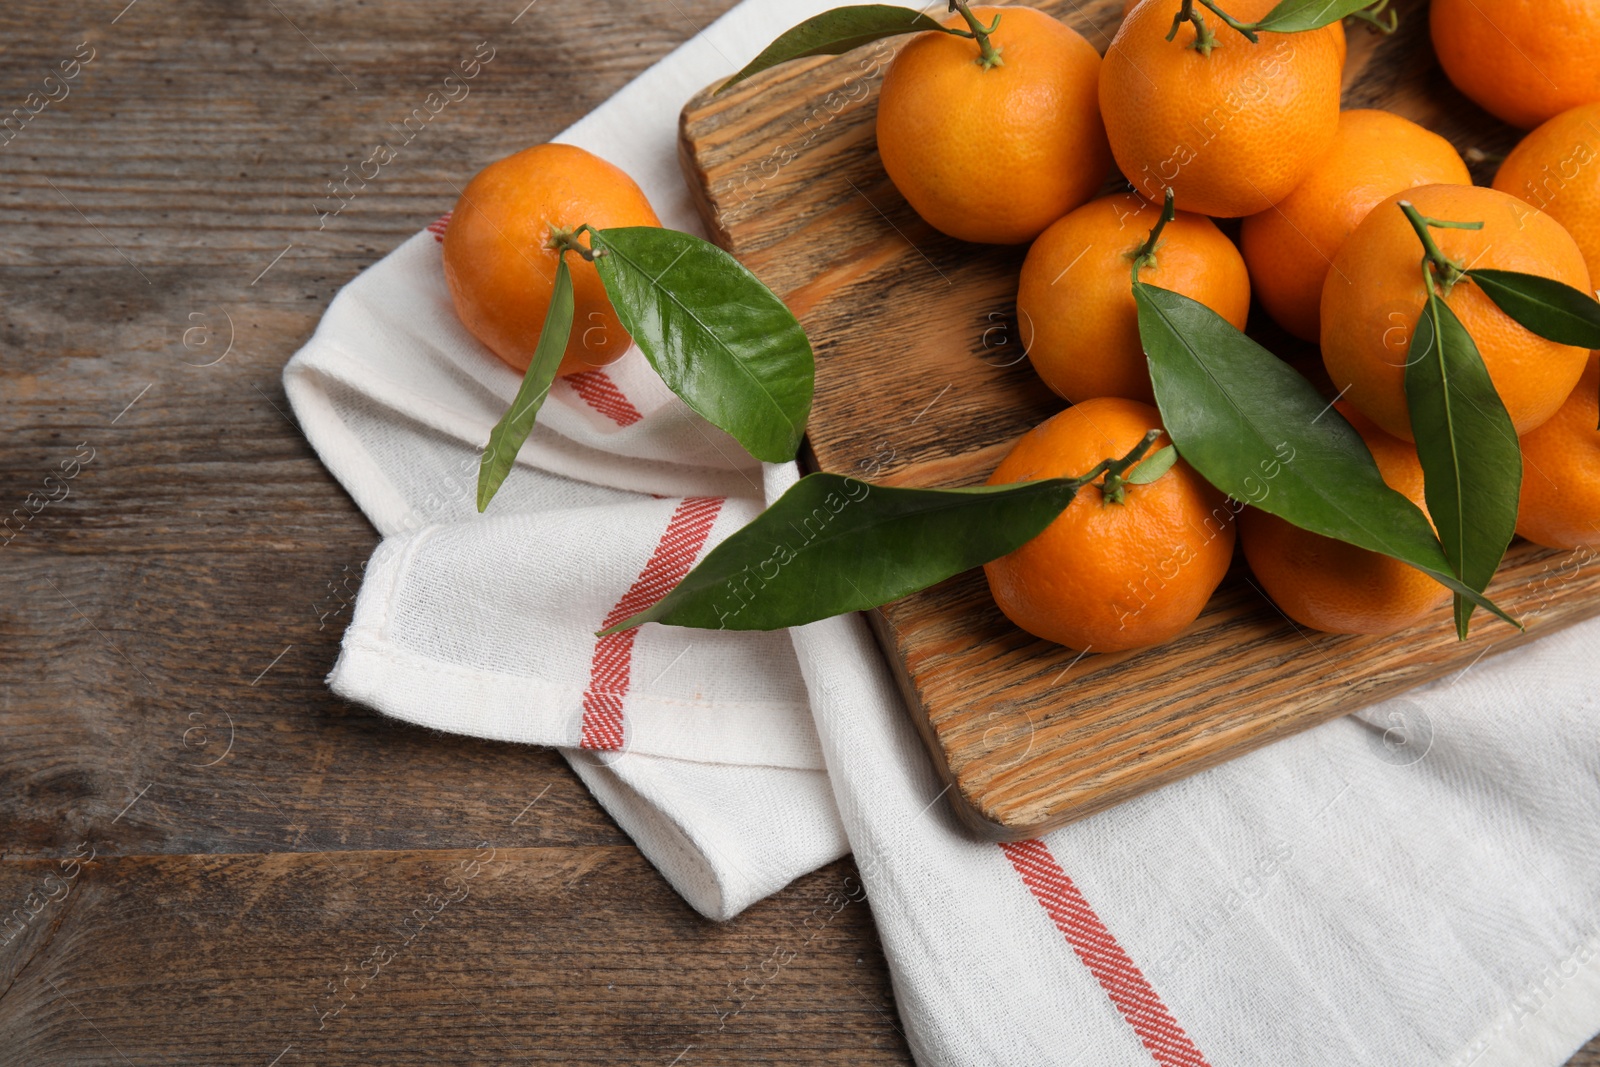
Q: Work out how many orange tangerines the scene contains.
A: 12